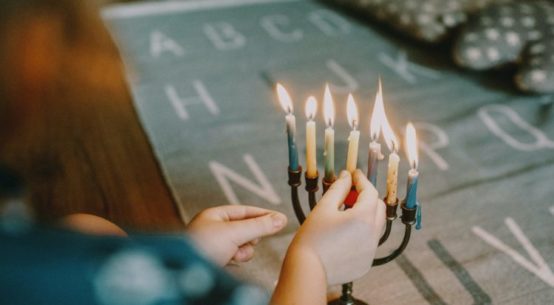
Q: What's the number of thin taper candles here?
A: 7